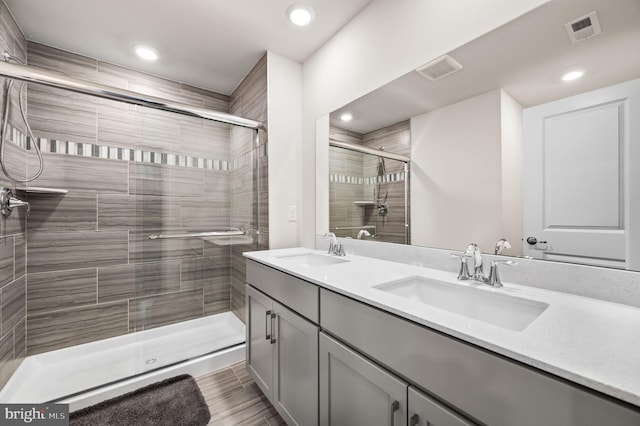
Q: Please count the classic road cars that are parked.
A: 0